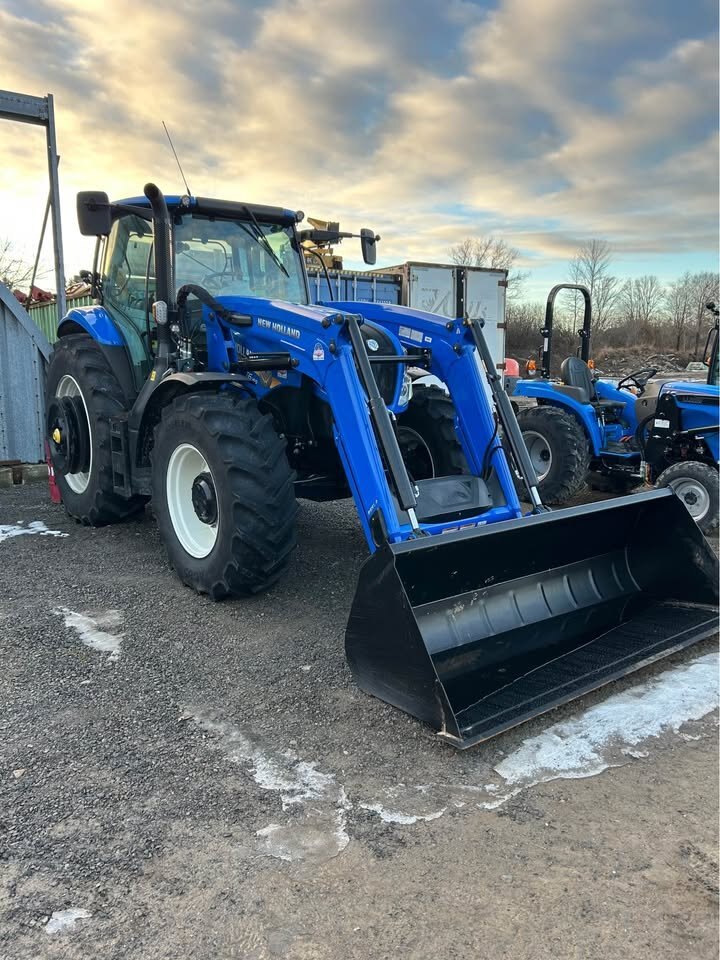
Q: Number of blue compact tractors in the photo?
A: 2